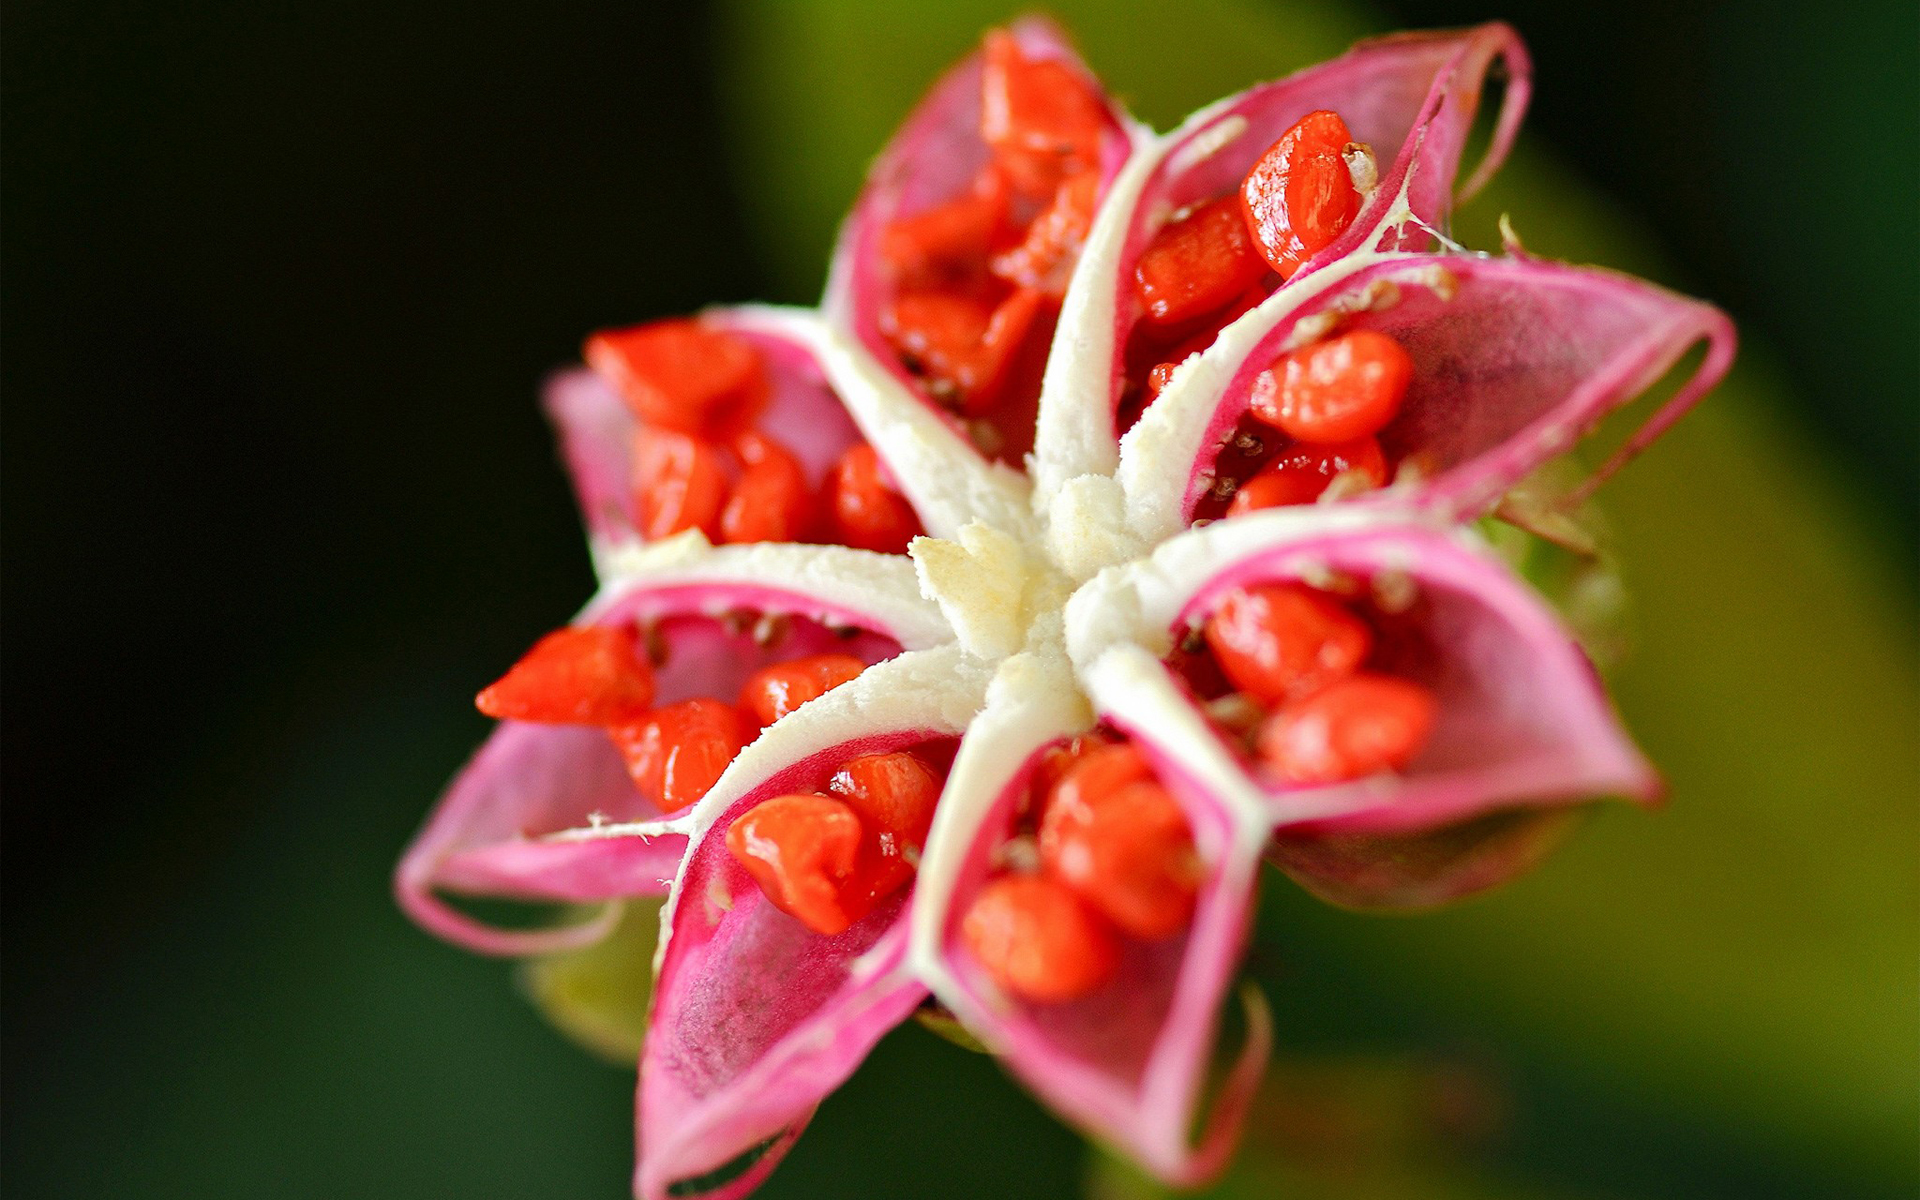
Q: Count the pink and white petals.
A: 8